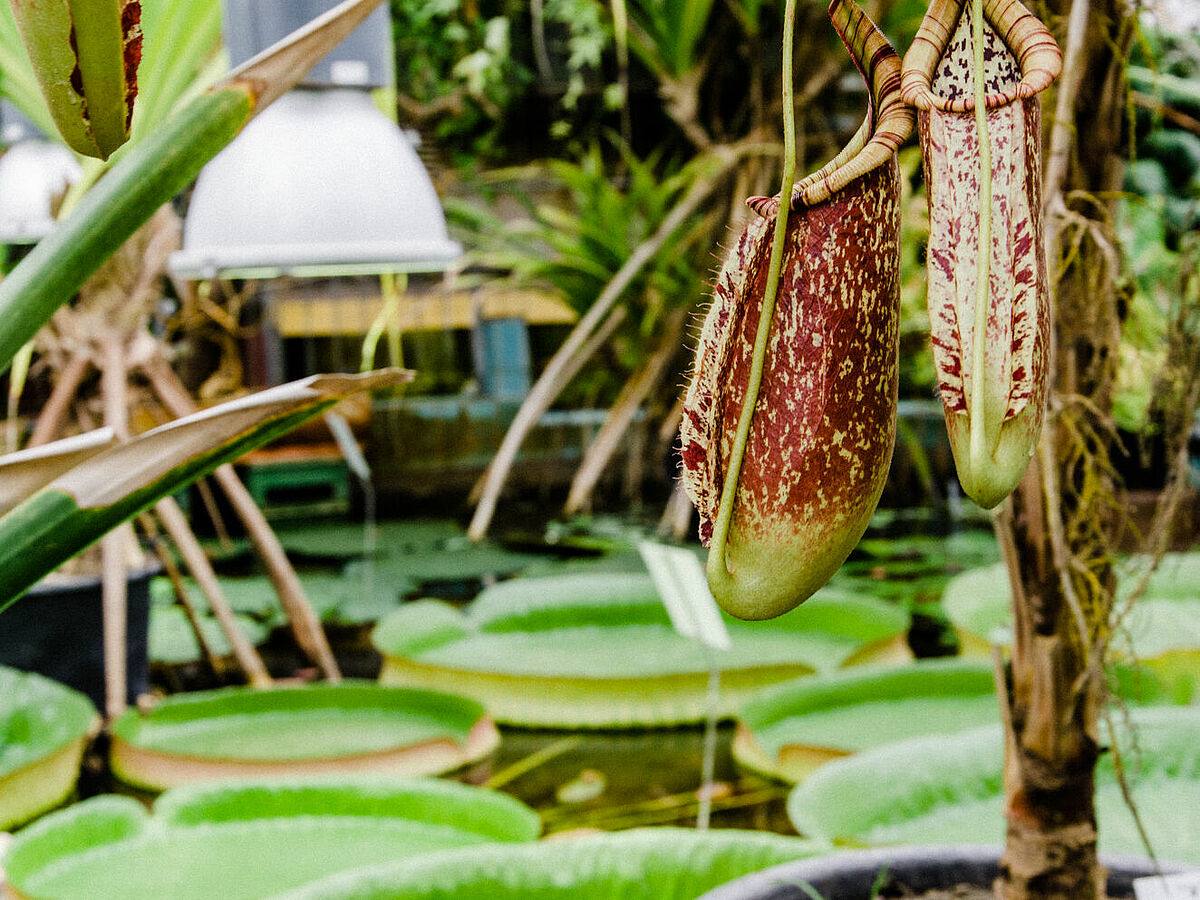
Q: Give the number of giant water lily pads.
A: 8